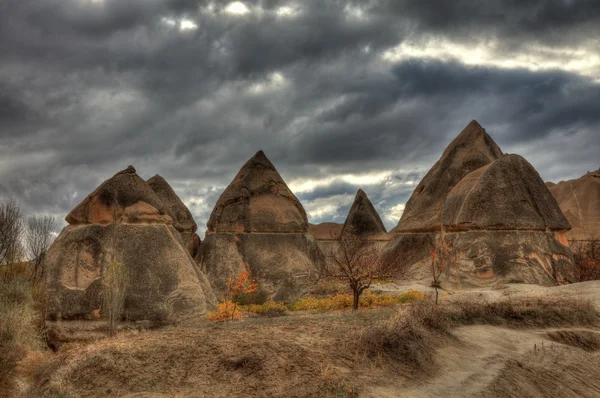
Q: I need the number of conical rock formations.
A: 6